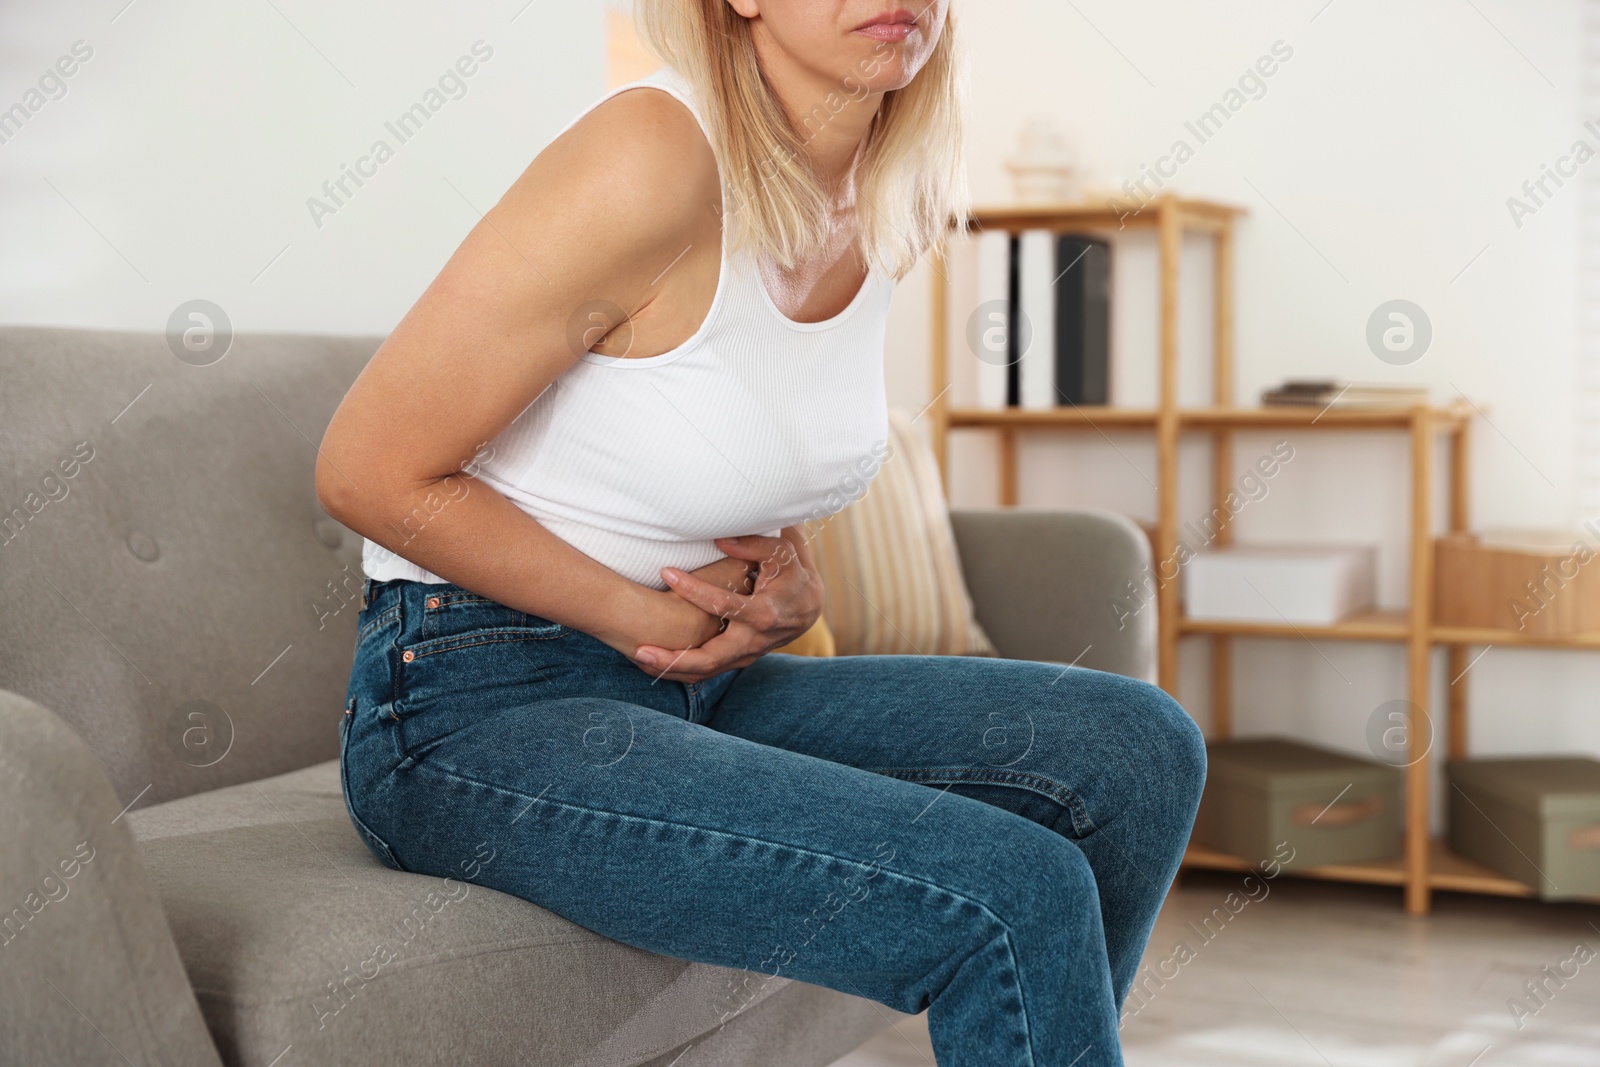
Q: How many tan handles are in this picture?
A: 2